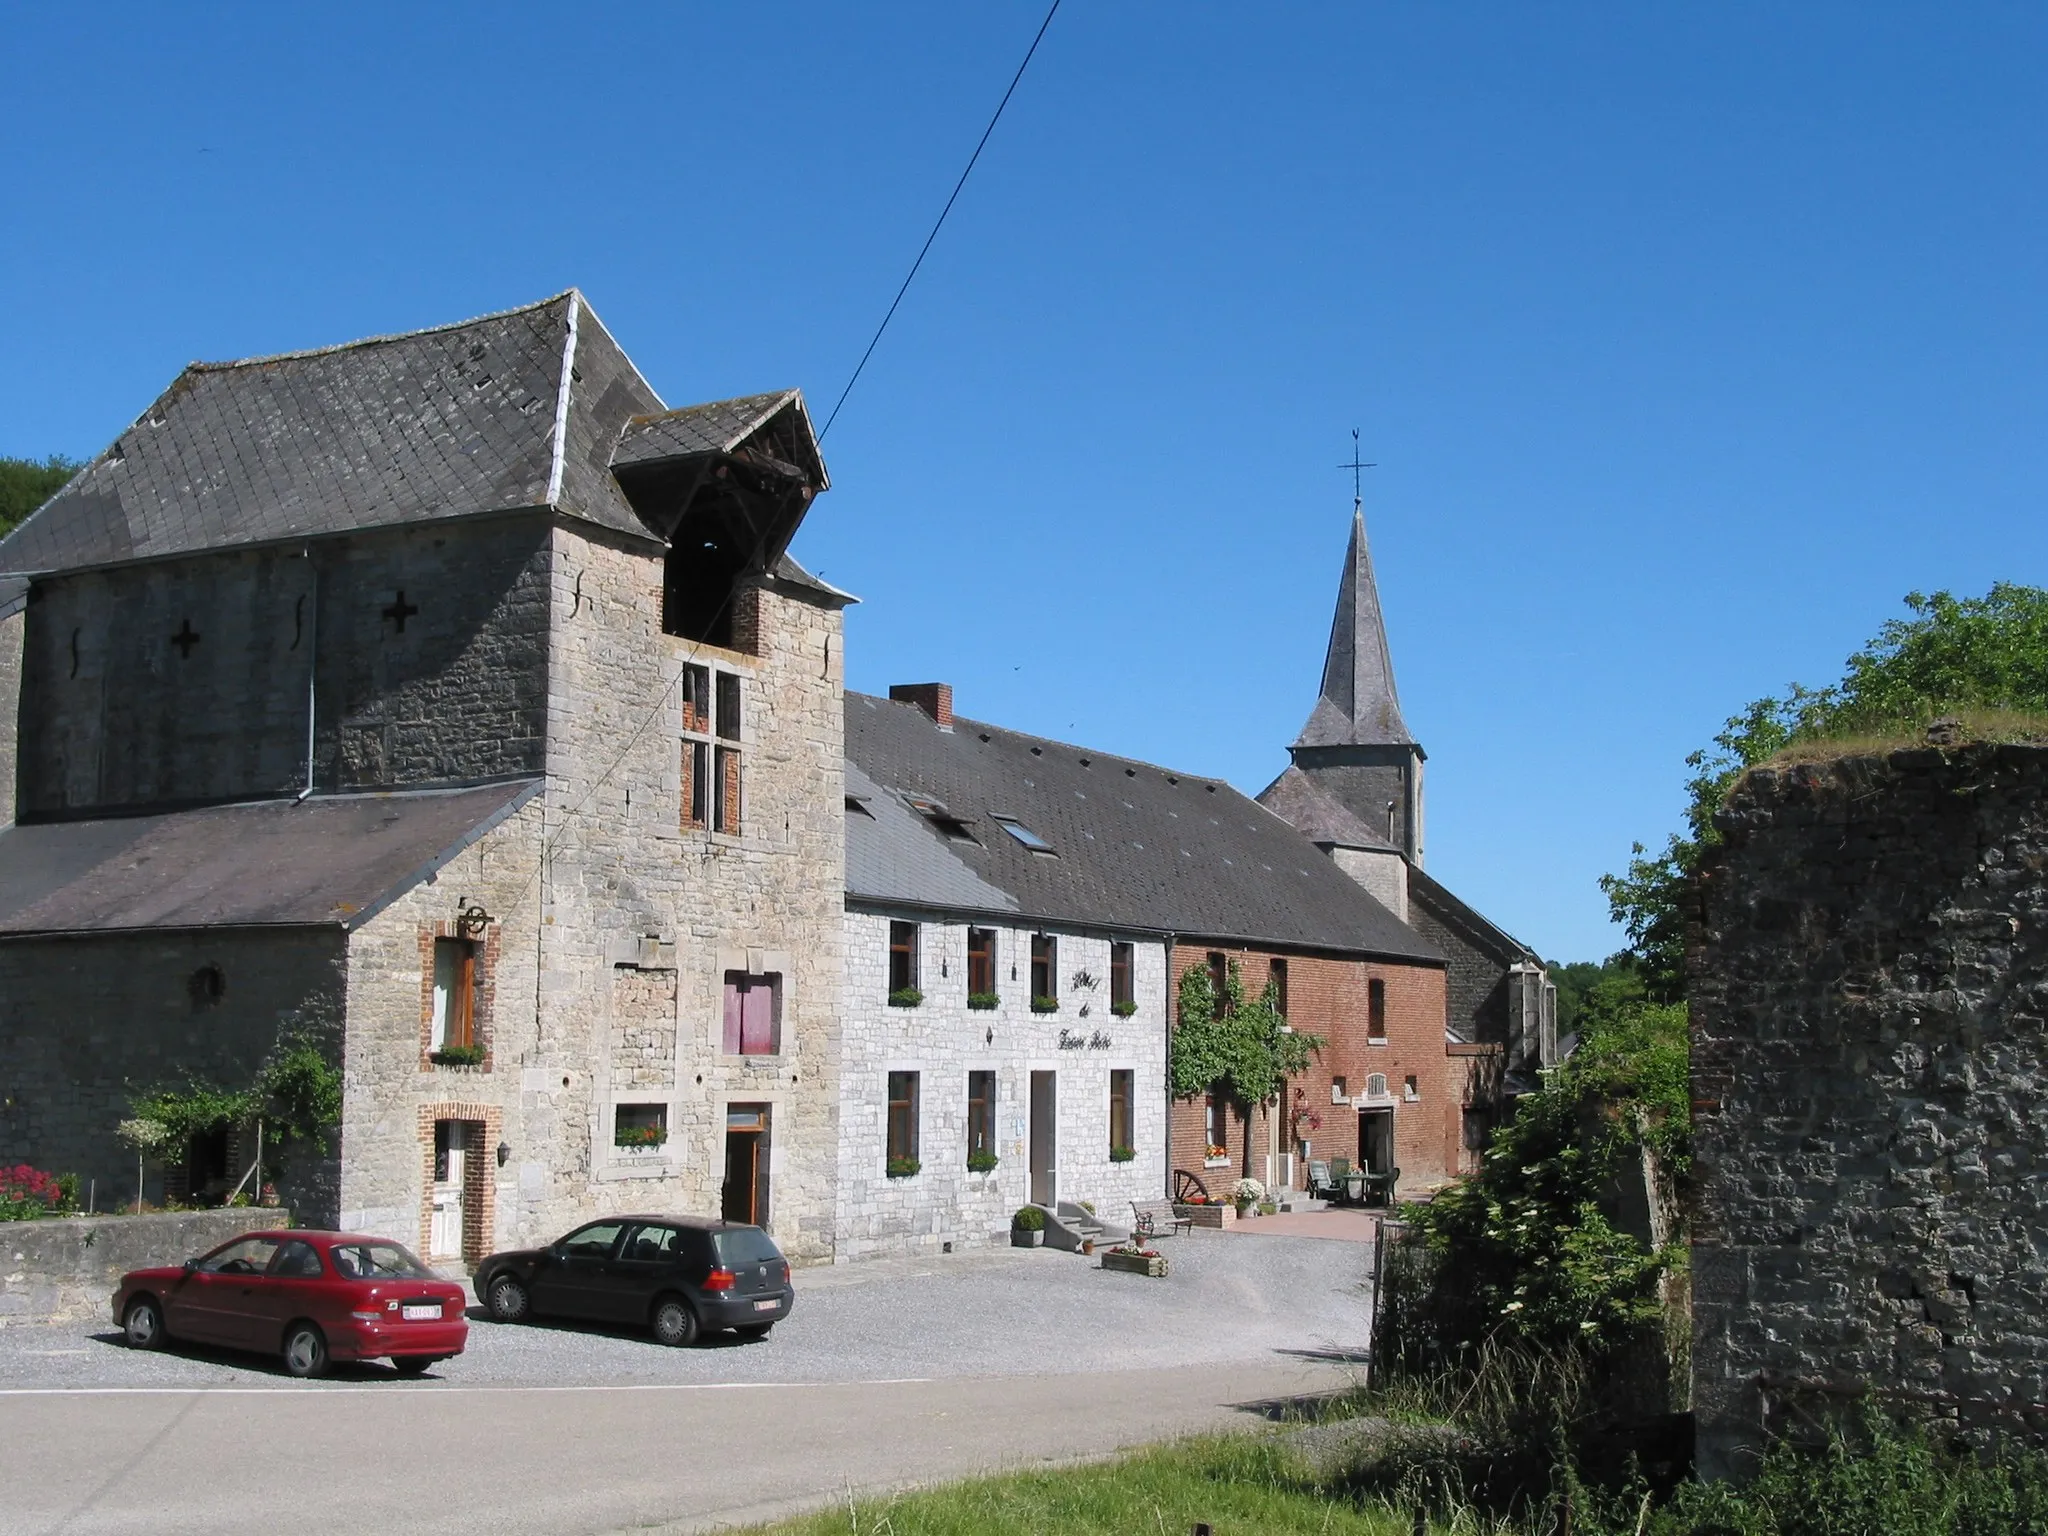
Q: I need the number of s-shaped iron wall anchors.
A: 4